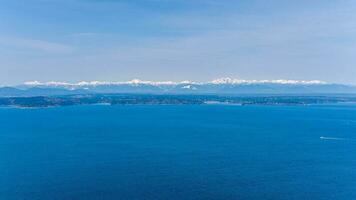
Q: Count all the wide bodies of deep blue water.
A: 1